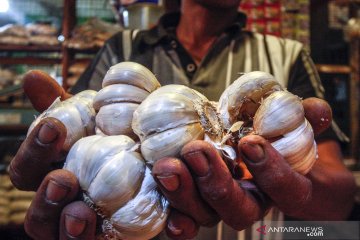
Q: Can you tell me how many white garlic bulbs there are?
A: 5